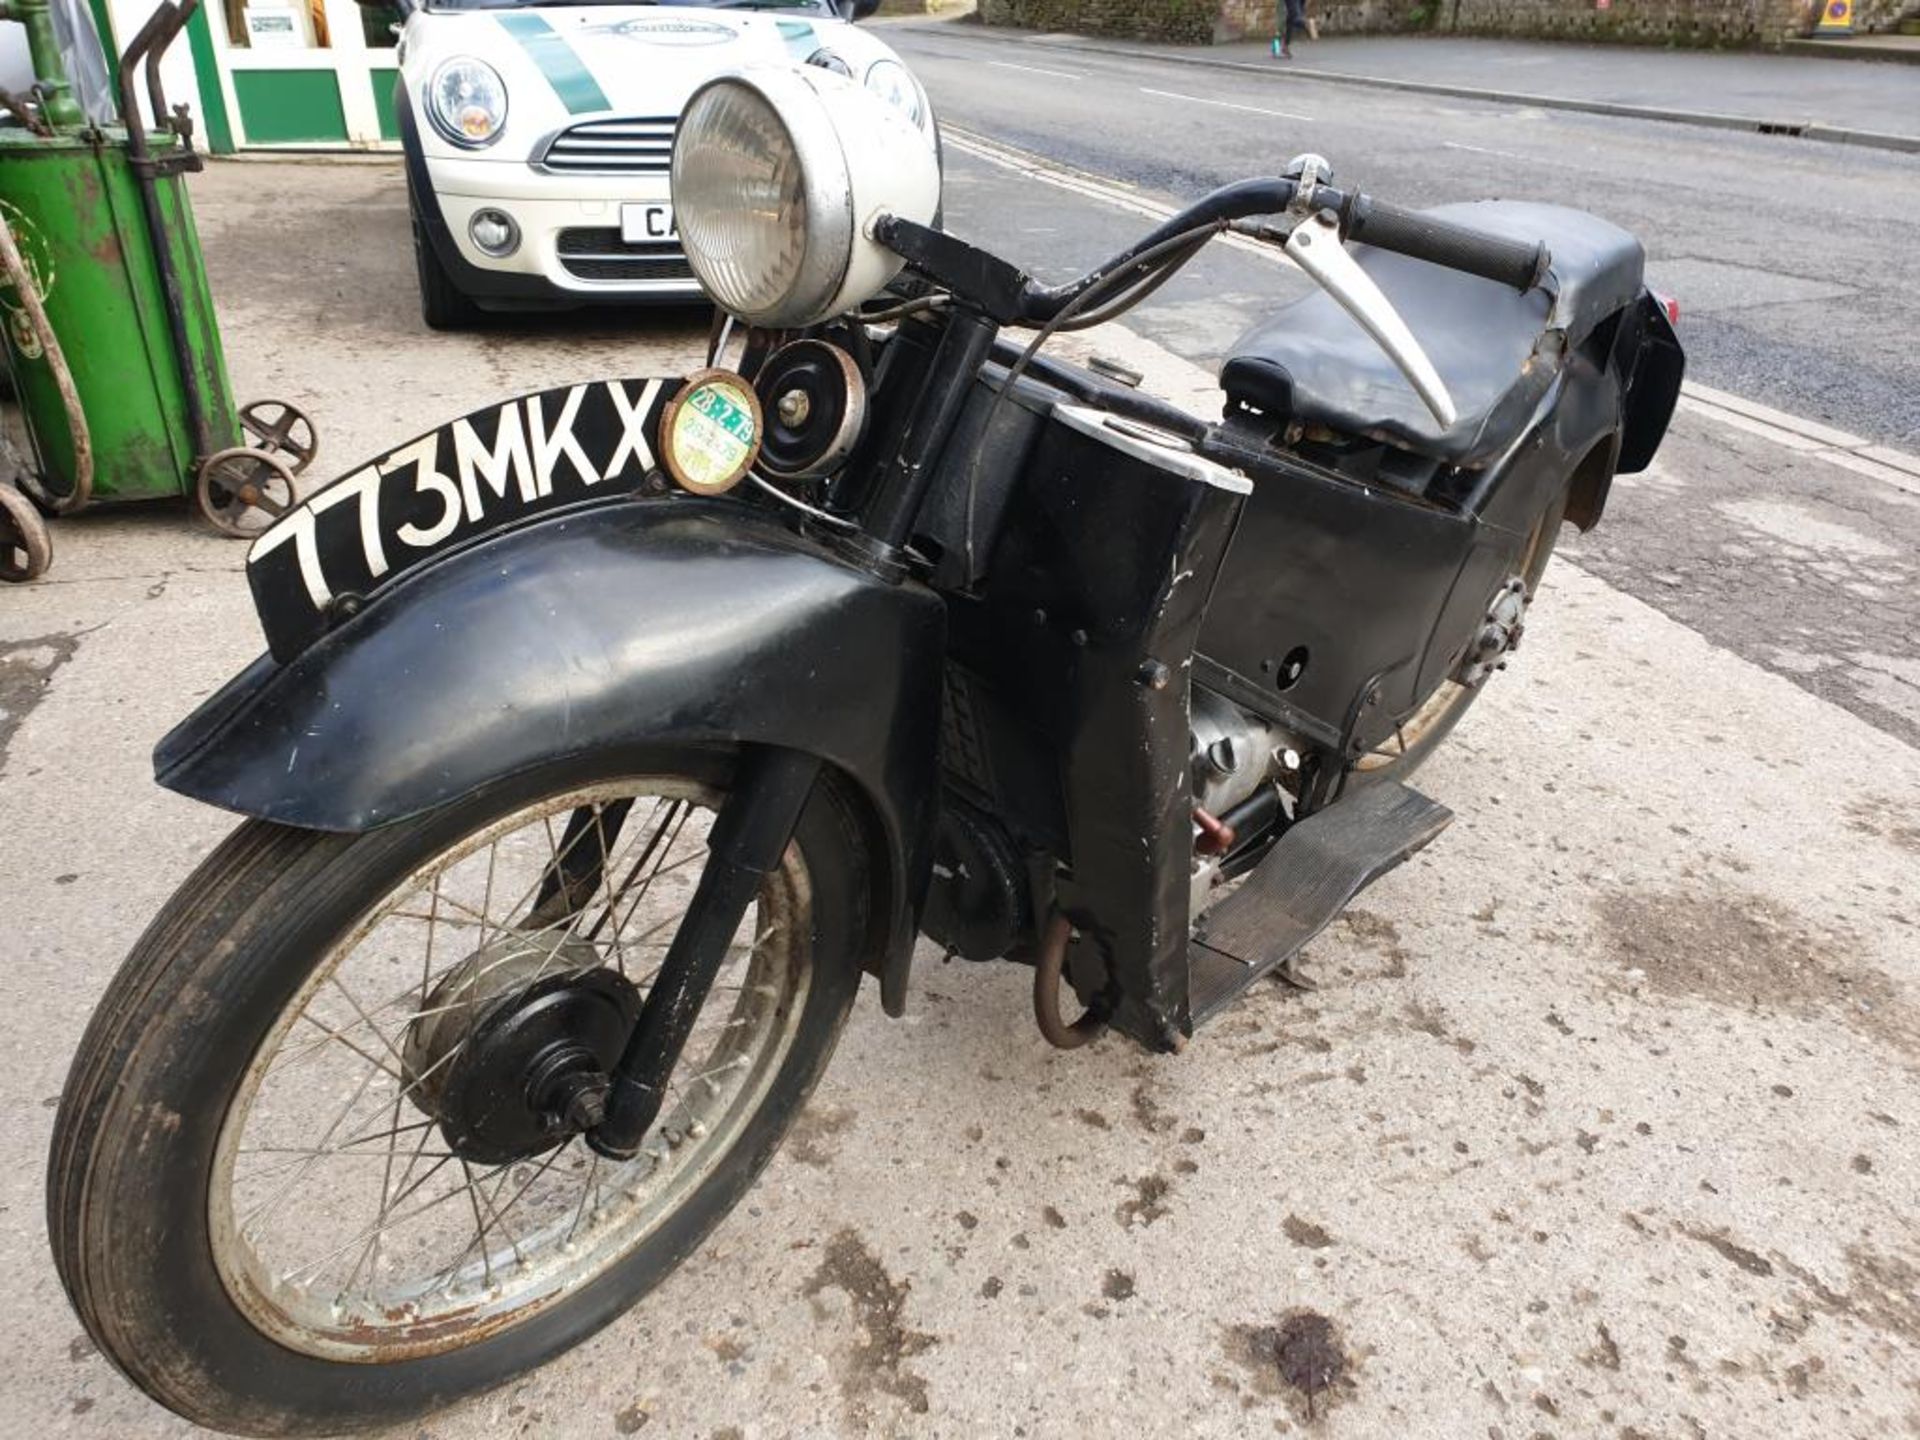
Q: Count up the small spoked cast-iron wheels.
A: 3